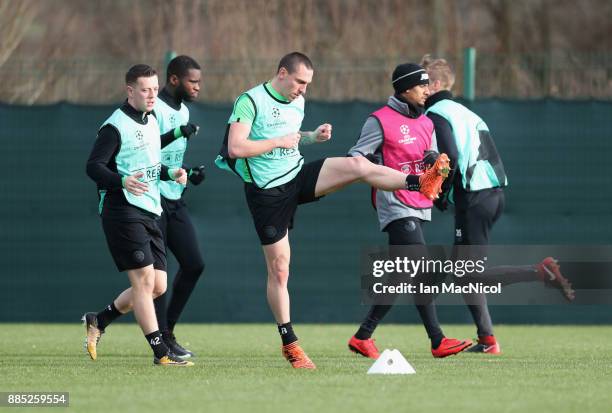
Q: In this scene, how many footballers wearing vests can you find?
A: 5